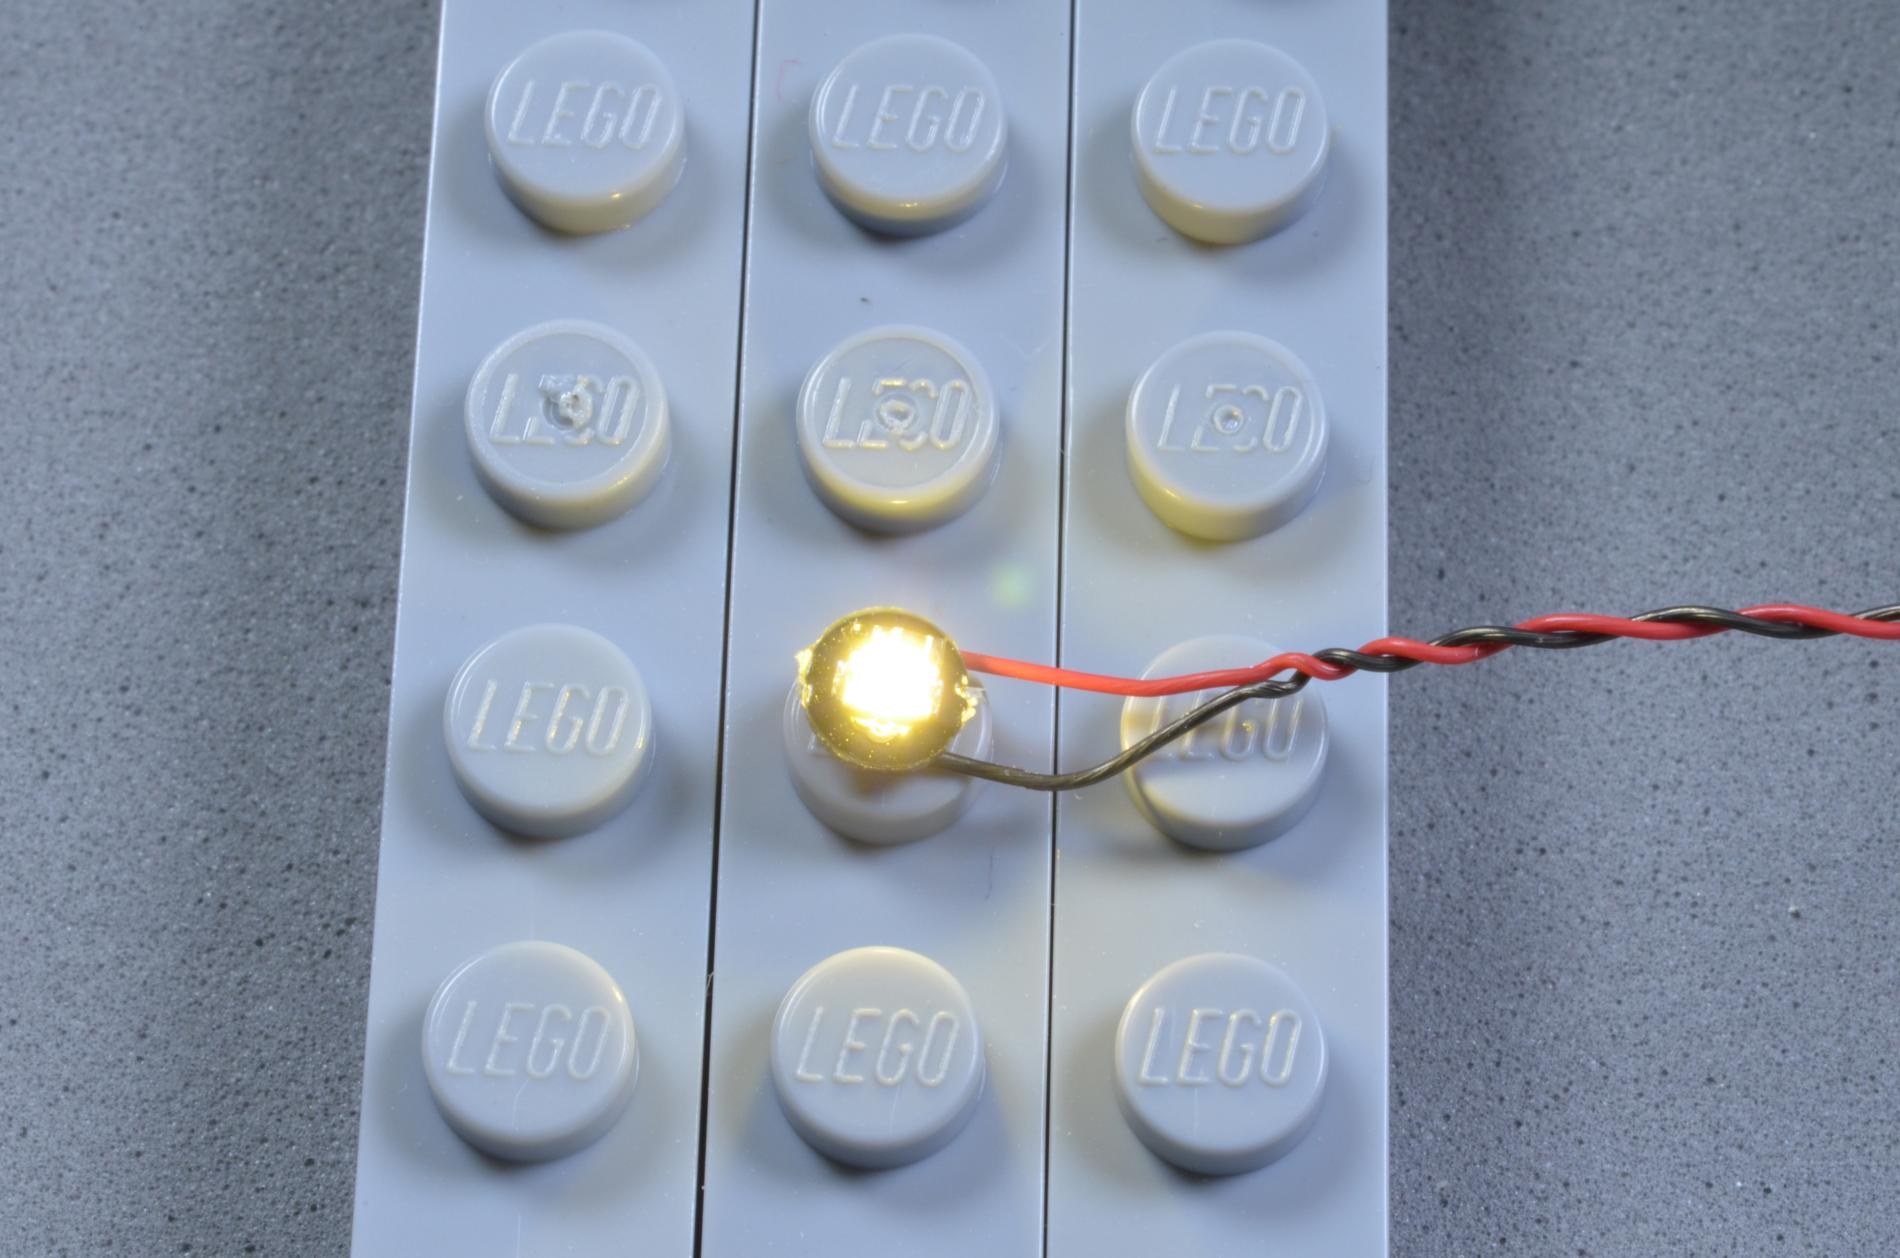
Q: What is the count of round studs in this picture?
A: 12